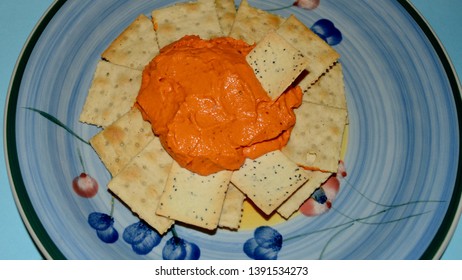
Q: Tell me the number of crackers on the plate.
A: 15